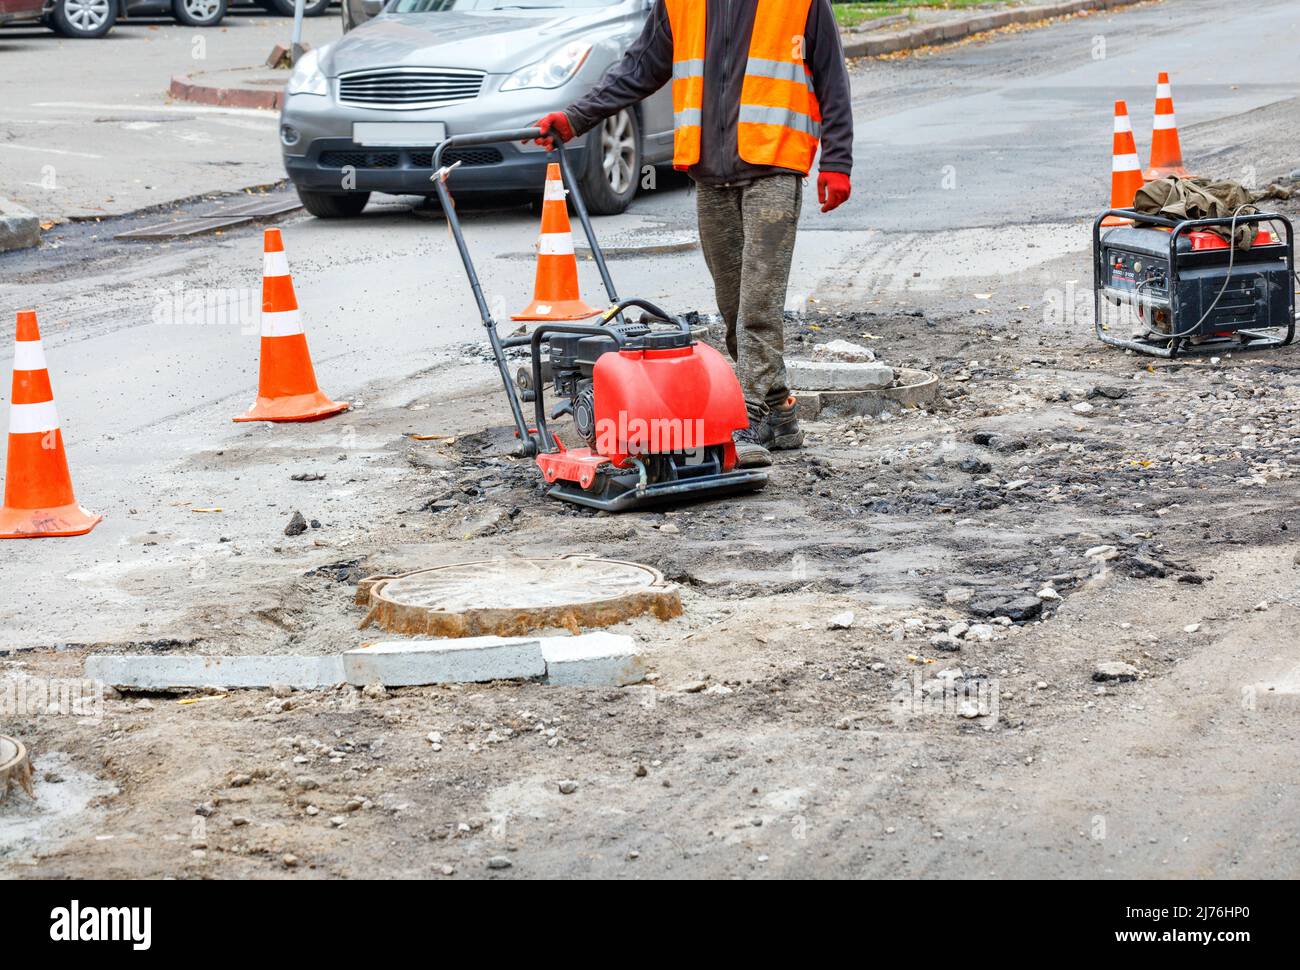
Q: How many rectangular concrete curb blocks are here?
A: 3